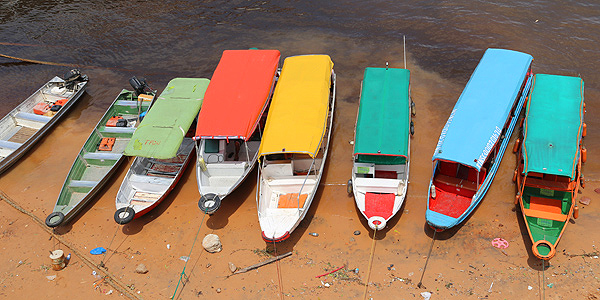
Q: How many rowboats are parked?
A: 8